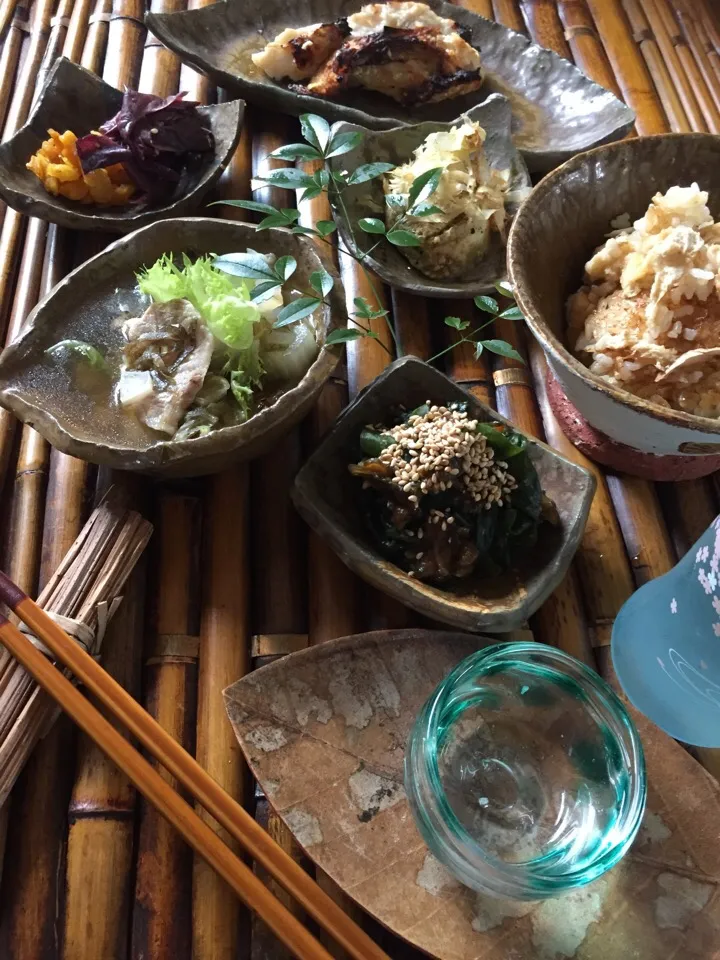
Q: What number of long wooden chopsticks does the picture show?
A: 2